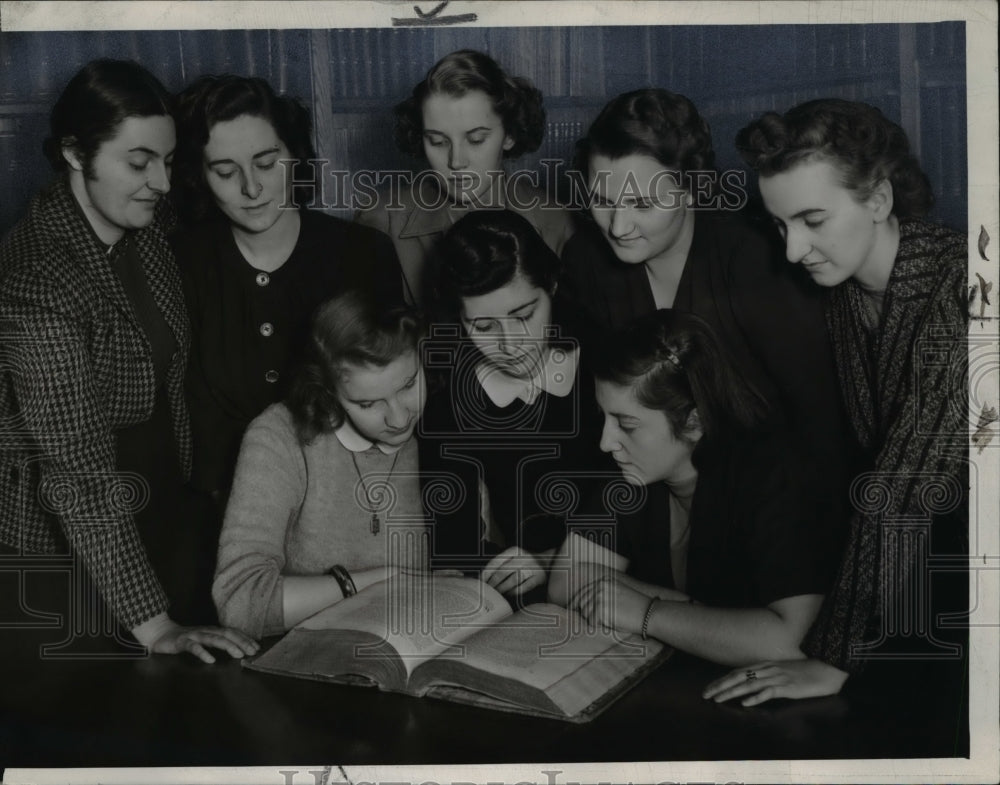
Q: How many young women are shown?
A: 8